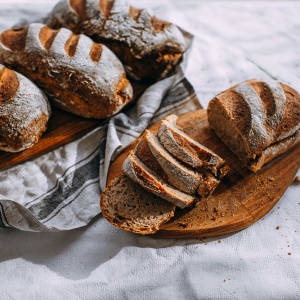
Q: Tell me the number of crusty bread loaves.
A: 4